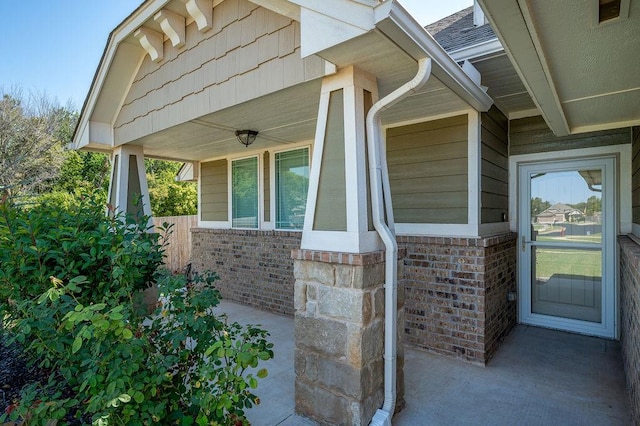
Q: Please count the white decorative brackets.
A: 3